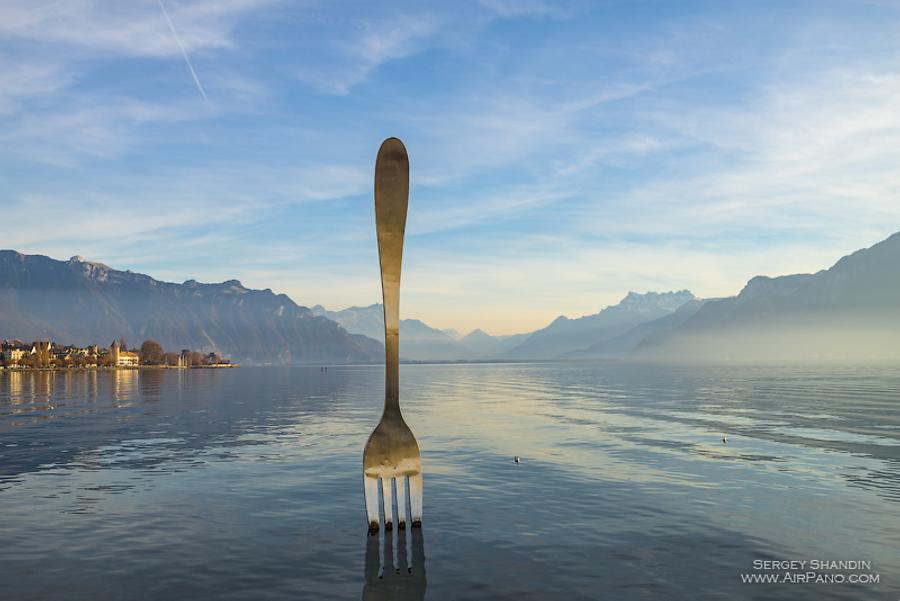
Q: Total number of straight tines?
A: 4